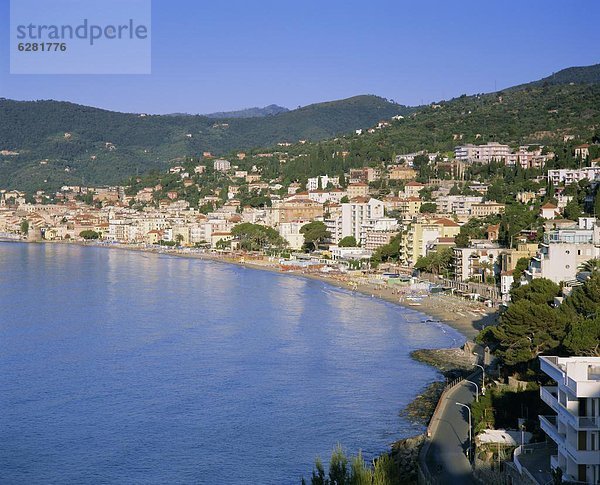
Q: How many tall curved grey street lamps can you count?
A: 3